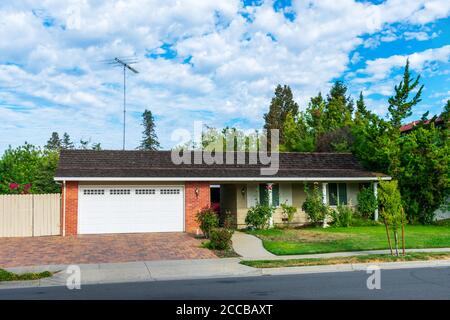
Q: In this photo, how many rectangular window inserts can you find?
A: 4